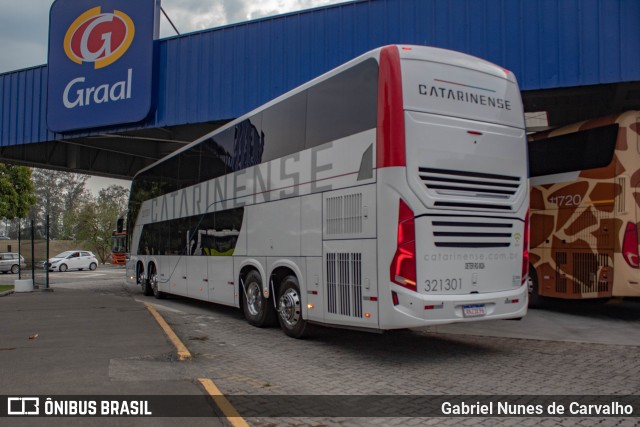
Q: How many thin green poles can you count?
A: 3